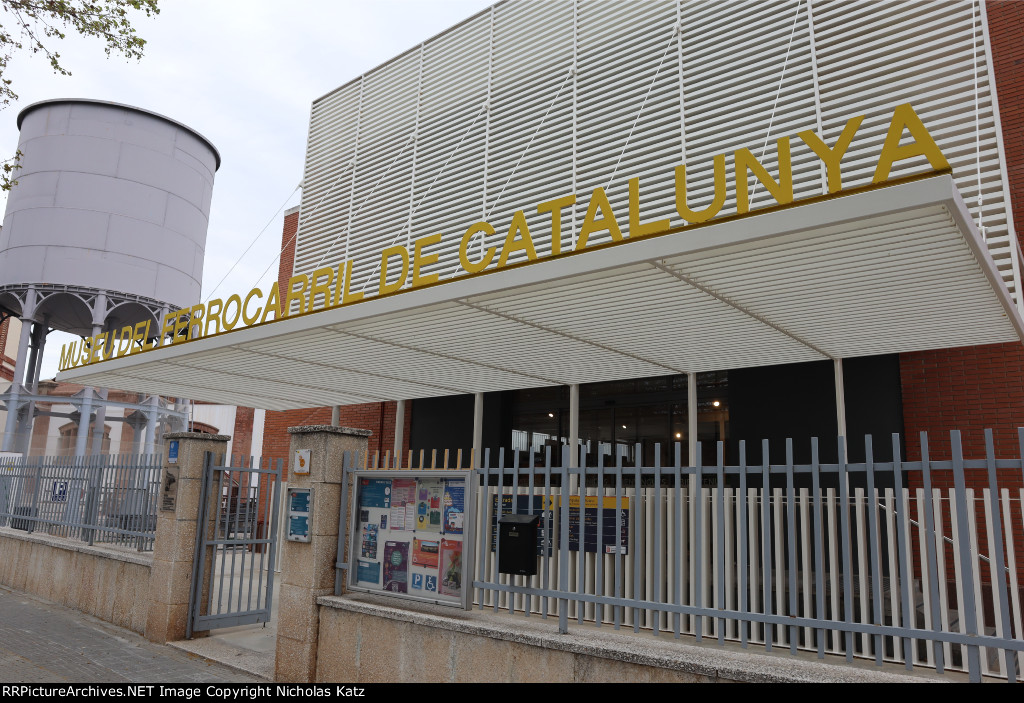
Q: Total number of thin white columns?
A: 6